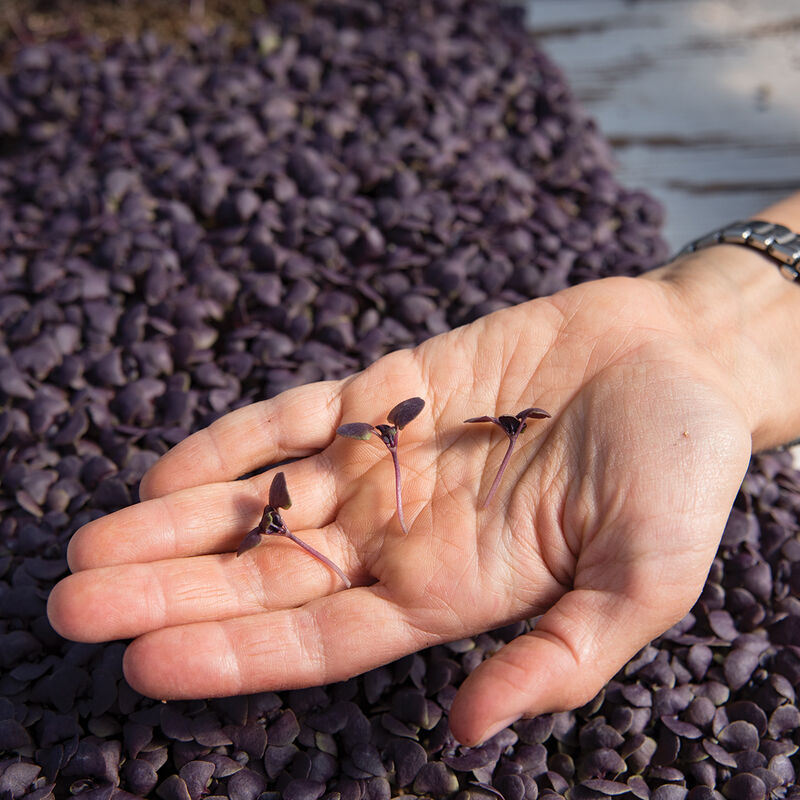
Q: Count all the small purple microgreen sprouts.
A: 3